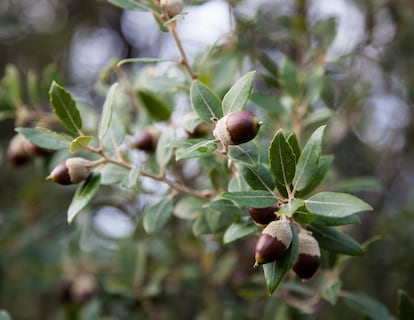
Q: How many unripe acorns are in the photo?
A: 0